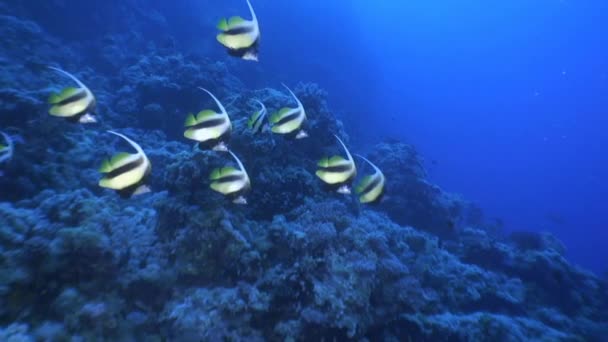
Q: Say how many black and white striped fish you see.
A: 10